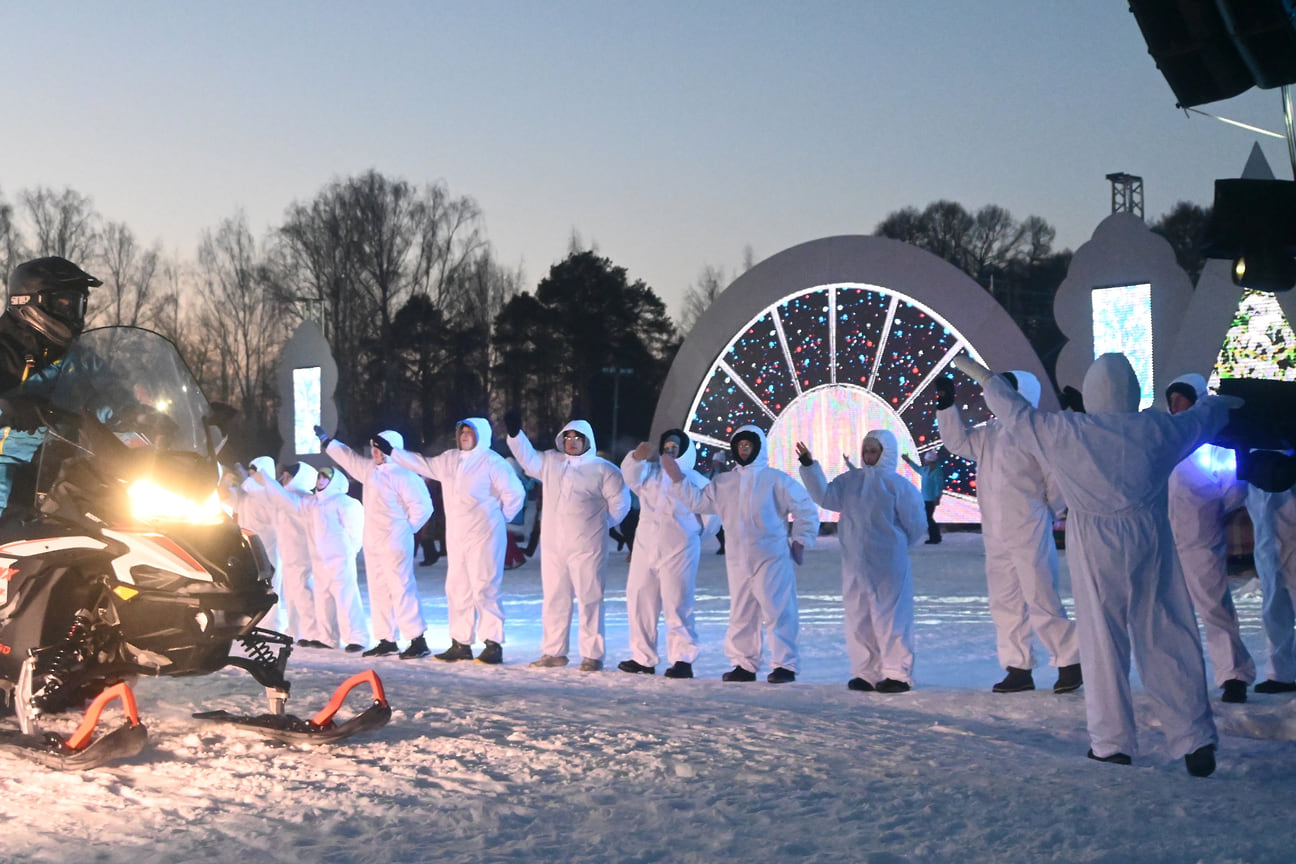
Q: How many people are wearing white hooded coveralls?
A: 13